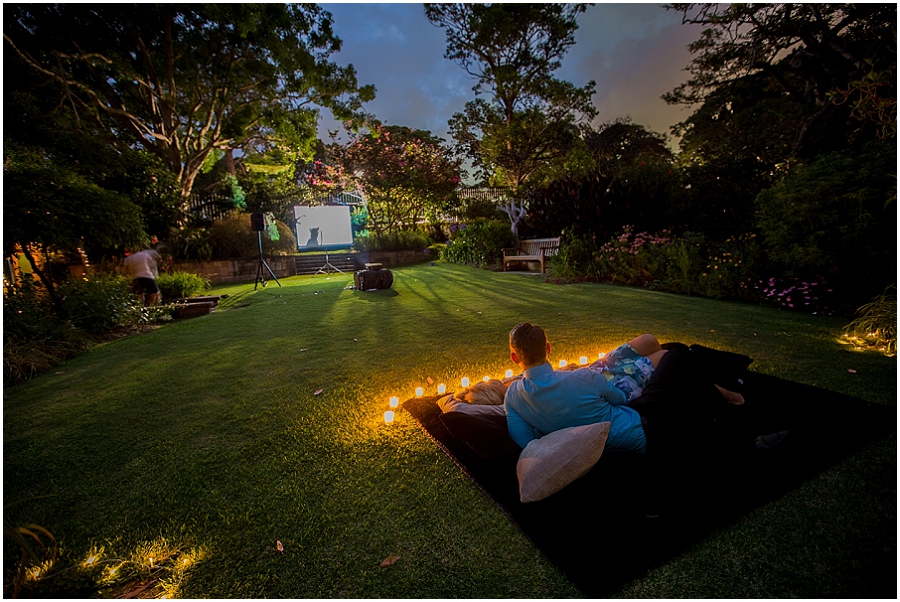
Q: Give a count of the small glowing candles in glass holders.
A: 10